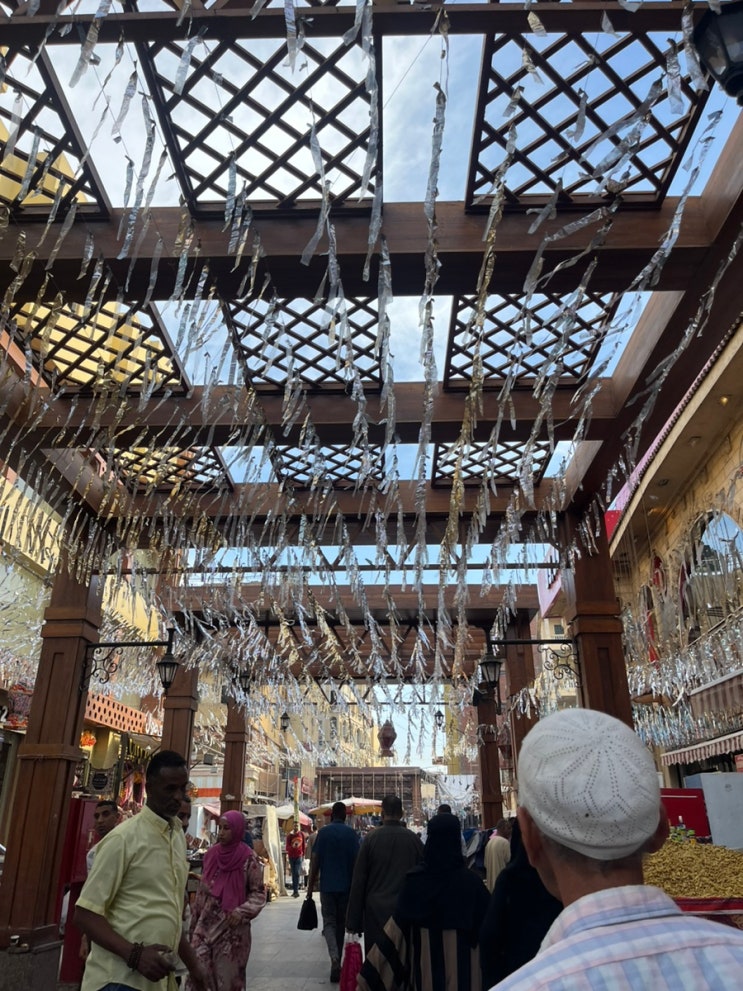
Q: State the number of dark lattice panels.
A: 9